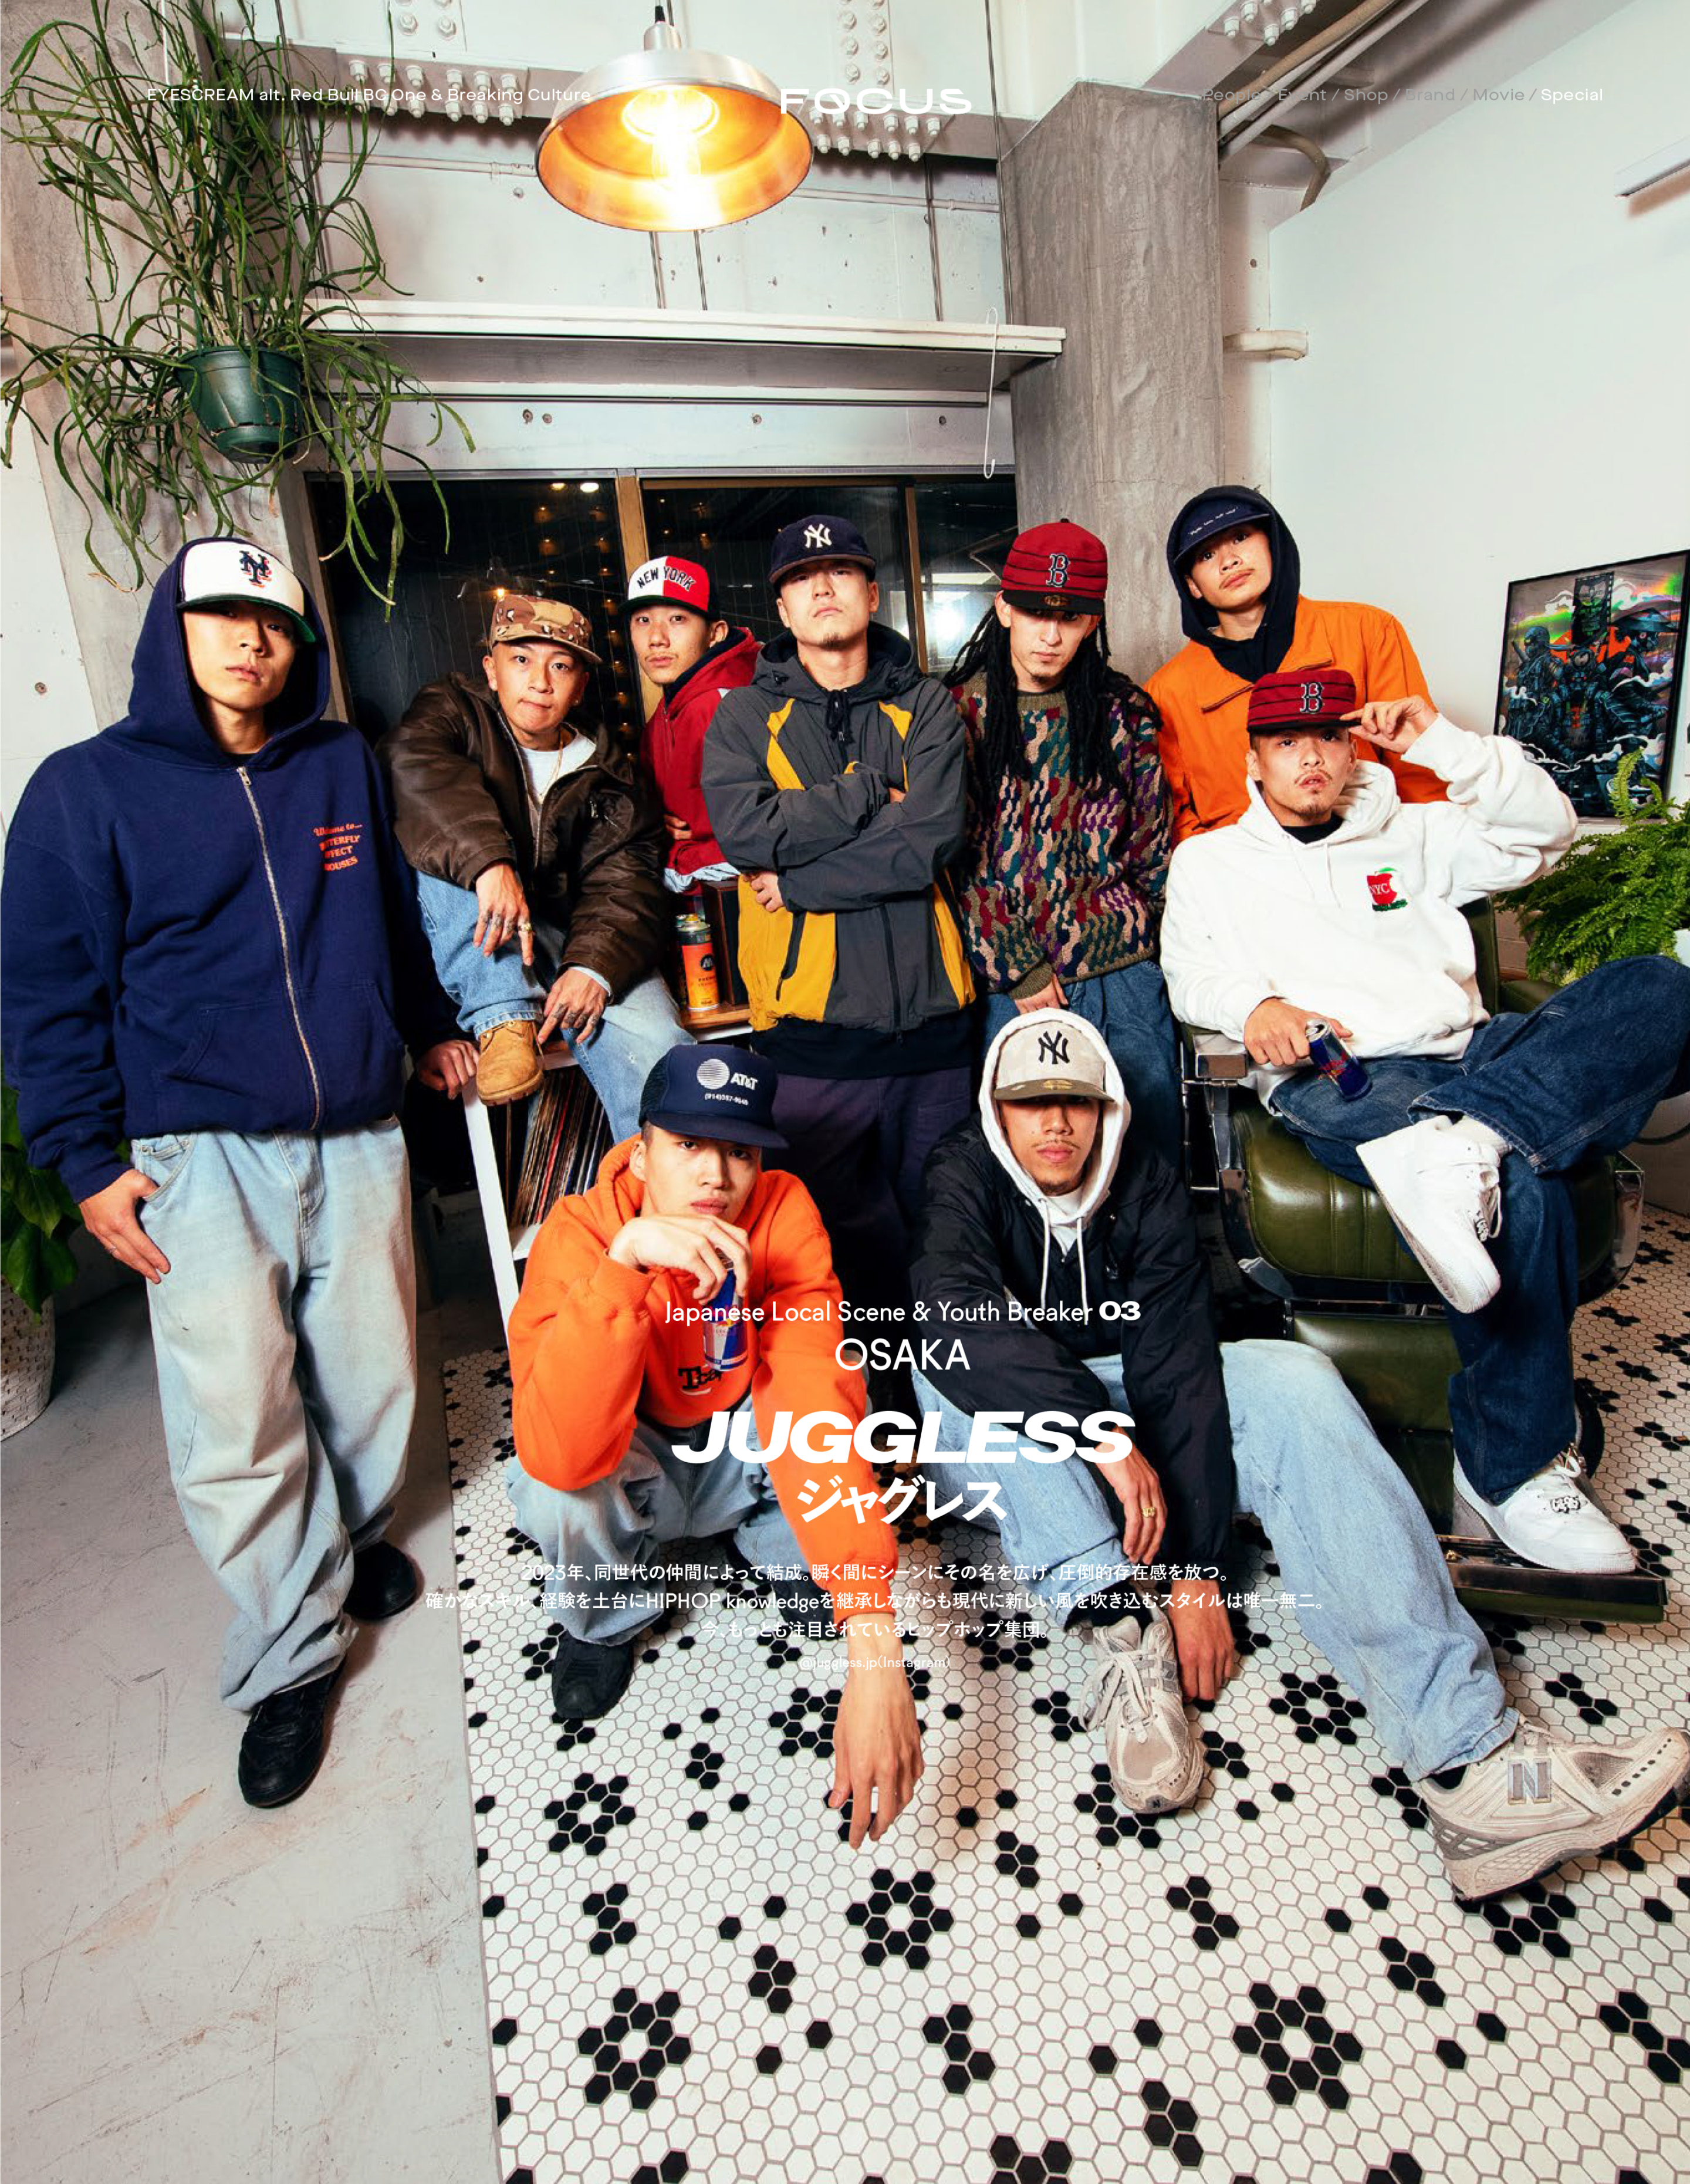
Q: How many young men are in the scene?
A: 9